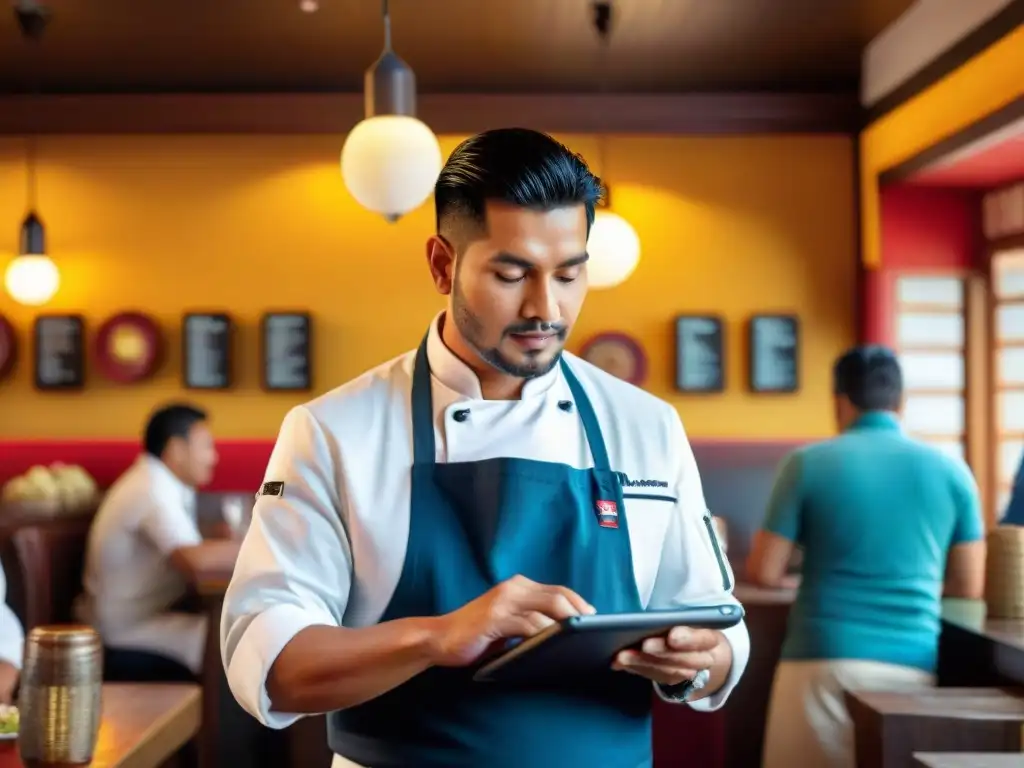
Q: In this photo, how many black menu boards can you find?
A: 5